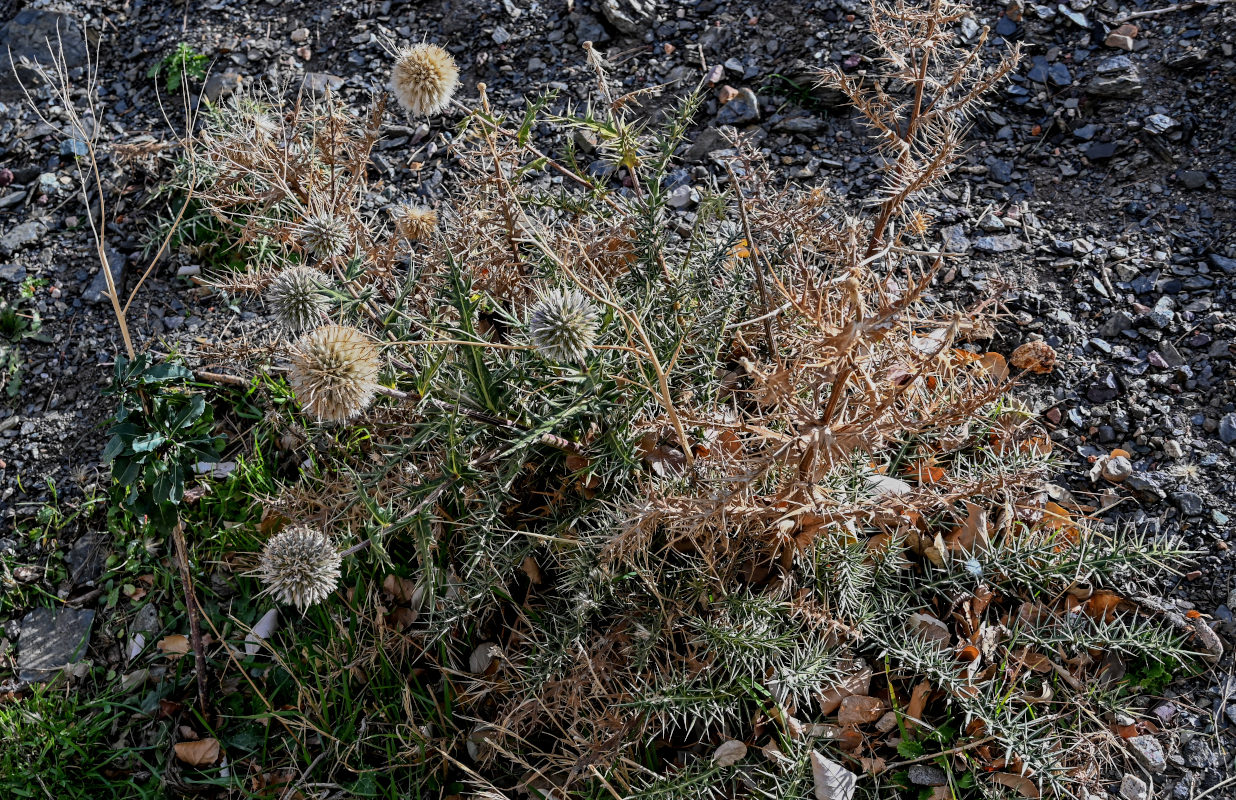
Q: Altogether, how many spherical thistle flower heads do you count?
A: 7